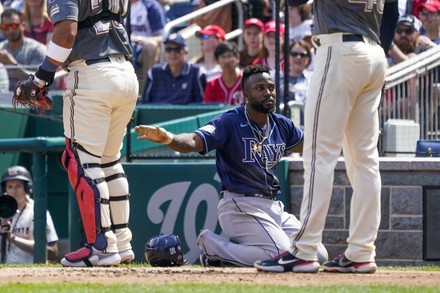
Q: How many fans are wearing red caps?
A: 4